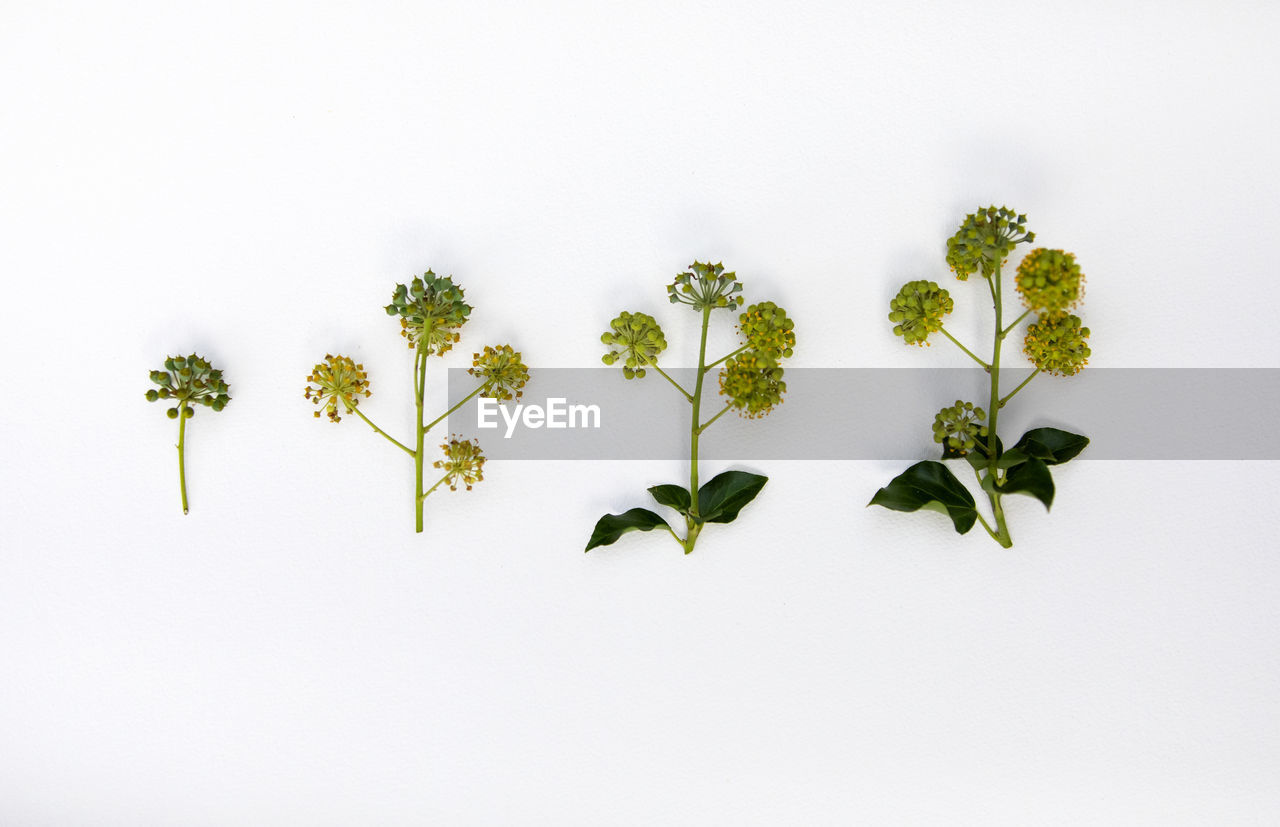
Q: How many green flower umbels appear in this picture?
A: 14